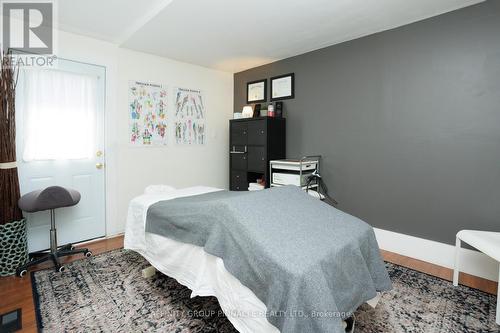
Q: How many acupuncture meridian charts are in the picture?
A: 2